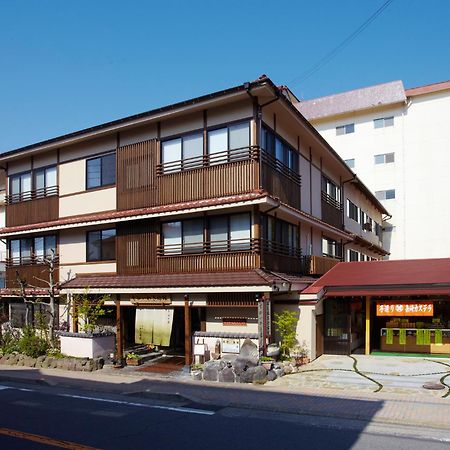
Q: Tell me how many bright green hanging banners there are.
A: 5